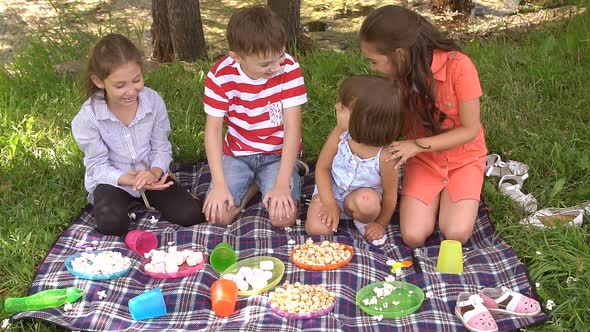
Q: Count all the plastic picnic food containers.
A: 6